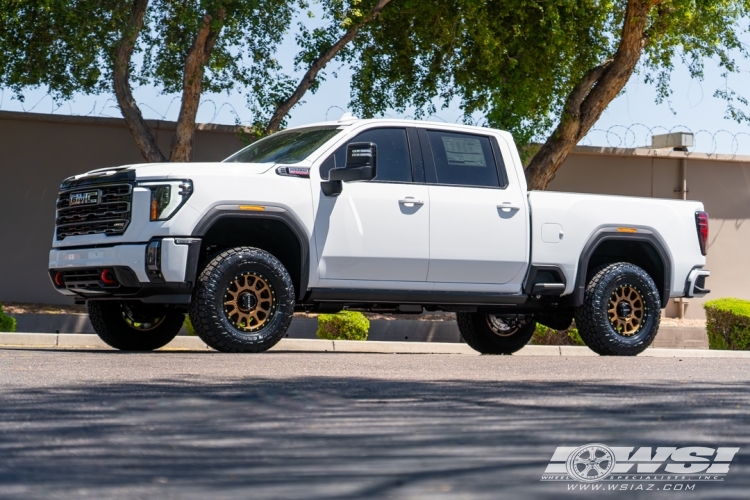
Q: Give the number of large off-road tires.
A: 4